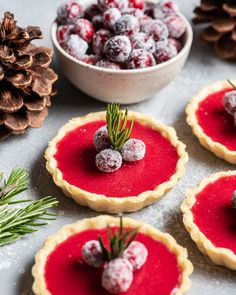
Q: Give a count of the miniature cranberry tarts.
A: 4